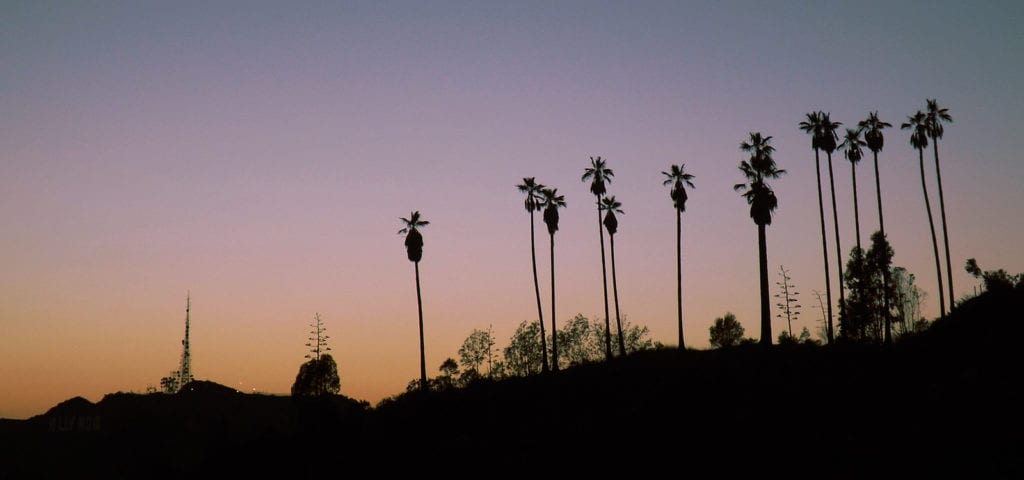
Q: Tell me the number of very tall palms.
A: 13